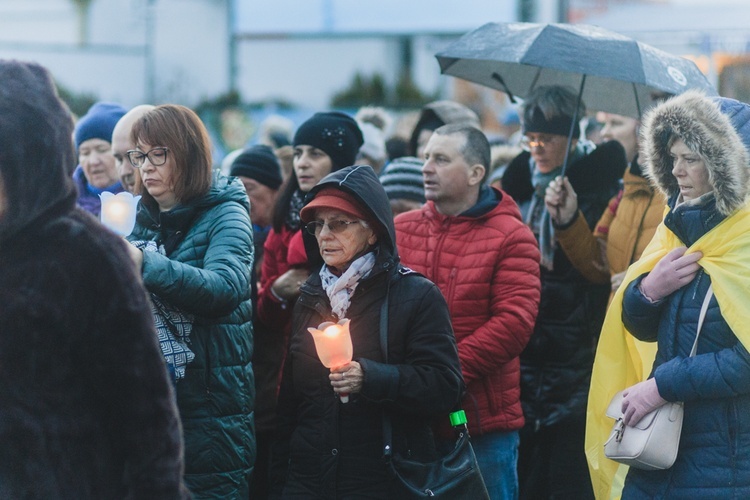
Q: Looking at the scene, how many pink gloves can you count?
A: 2